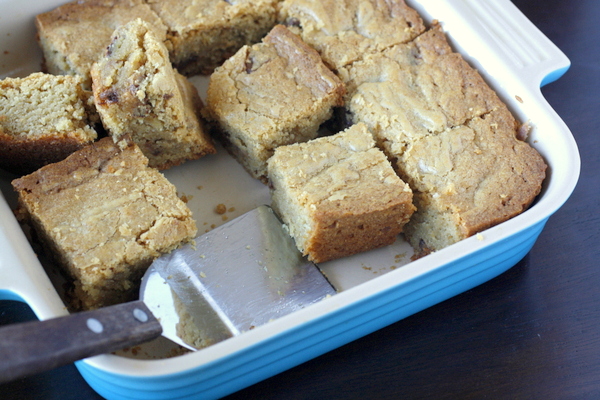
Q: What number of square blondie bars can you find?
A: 10